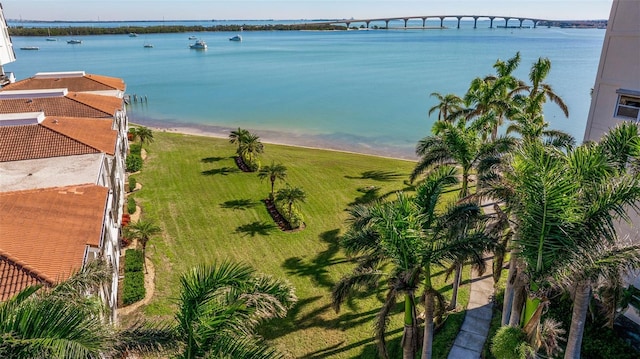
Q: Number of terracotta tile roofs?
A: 4